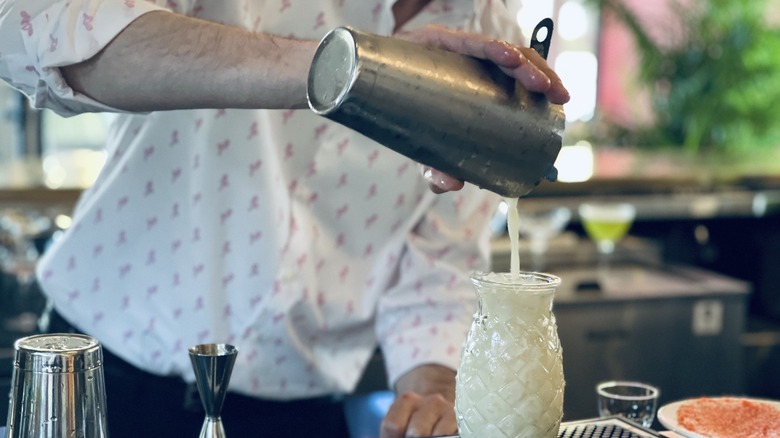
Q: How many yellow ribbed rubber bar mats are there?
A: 0